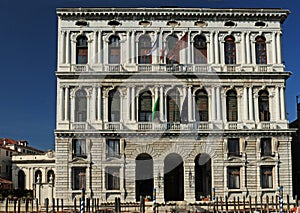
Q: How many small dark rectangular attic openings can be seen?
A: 7